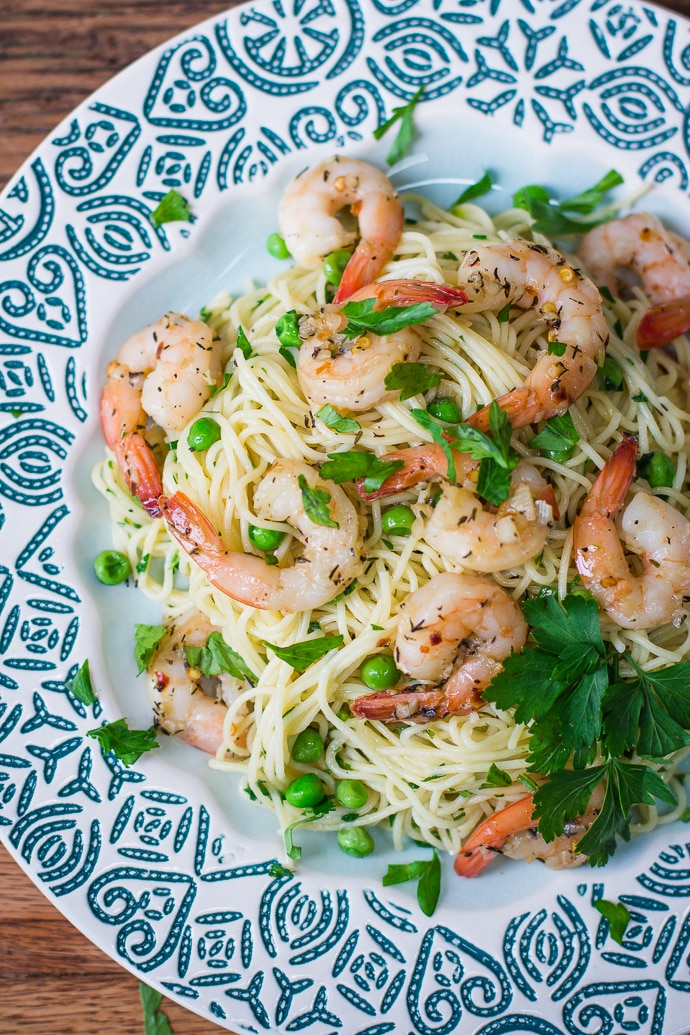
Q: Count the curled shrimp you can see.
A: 11